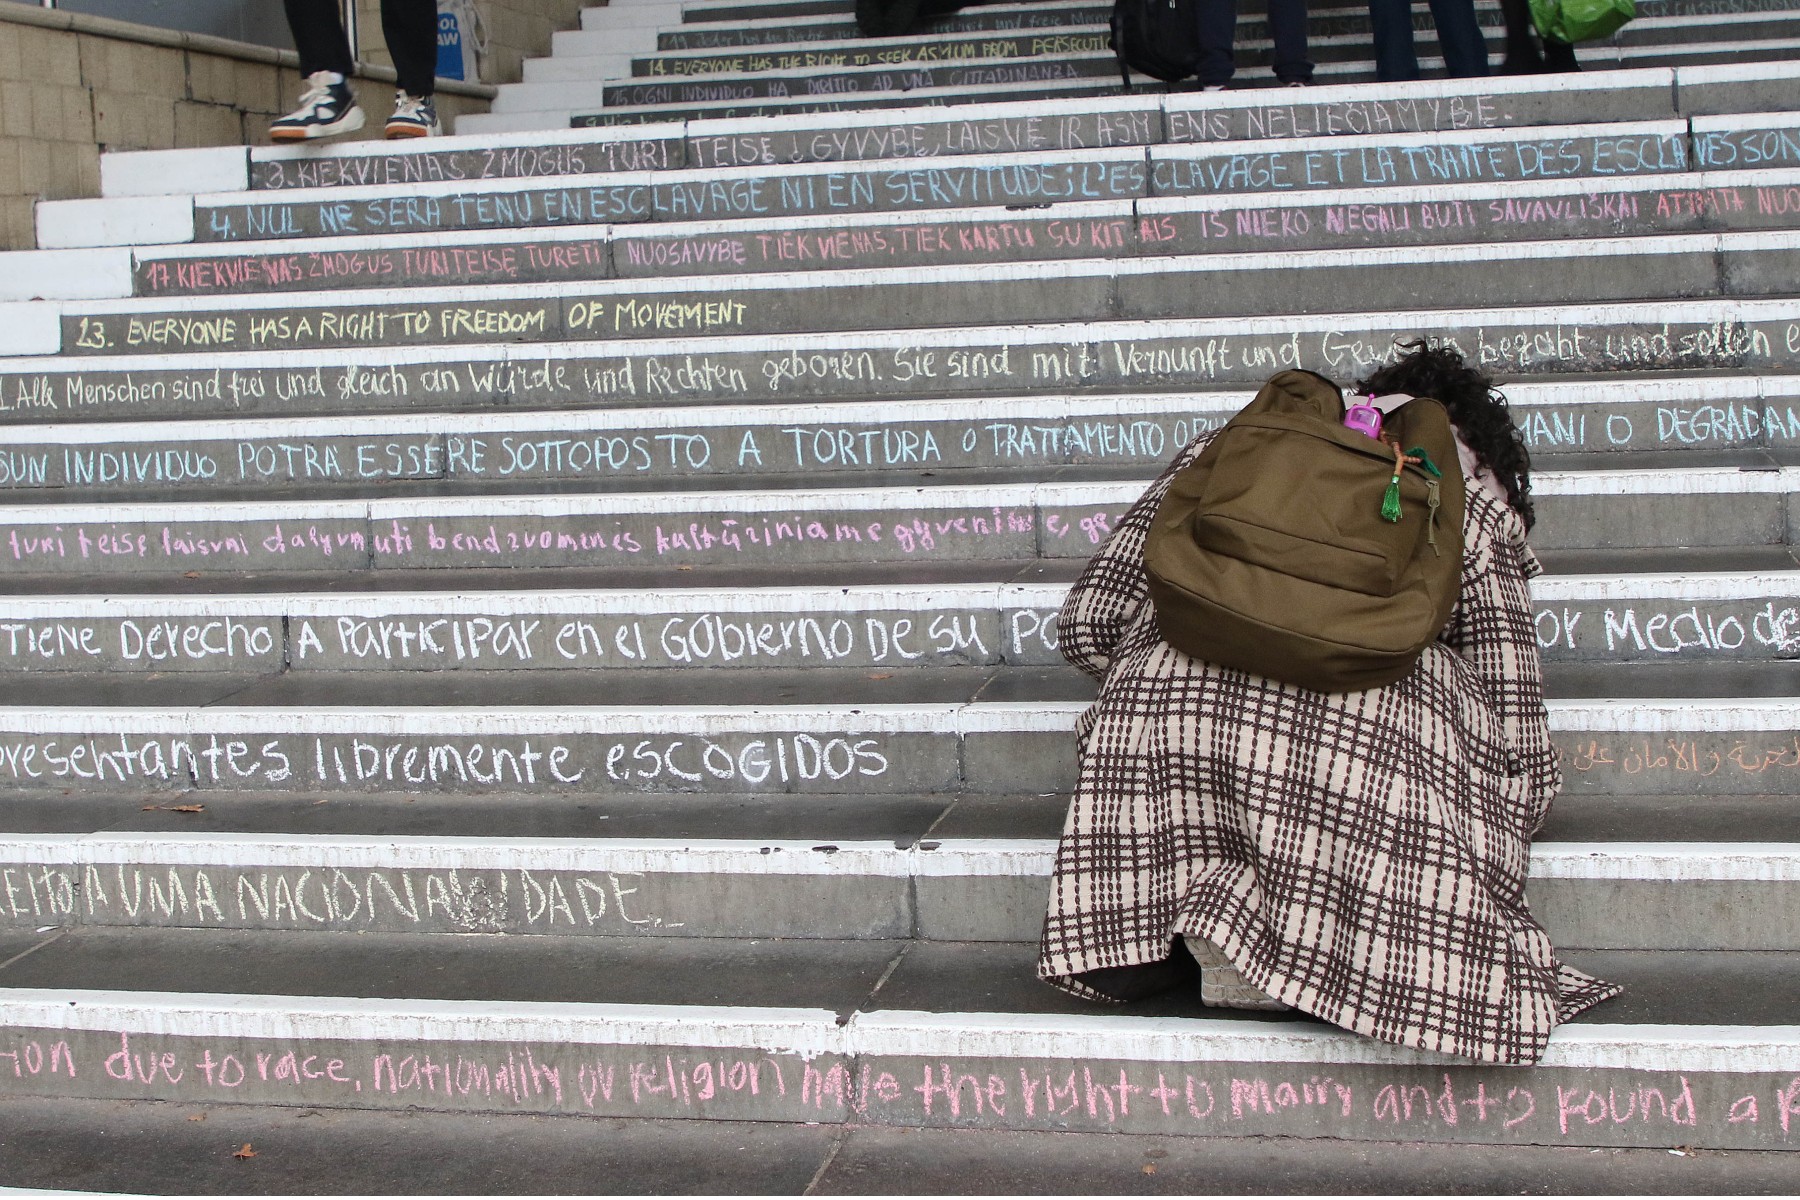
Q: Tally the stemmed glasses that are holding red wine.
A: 0